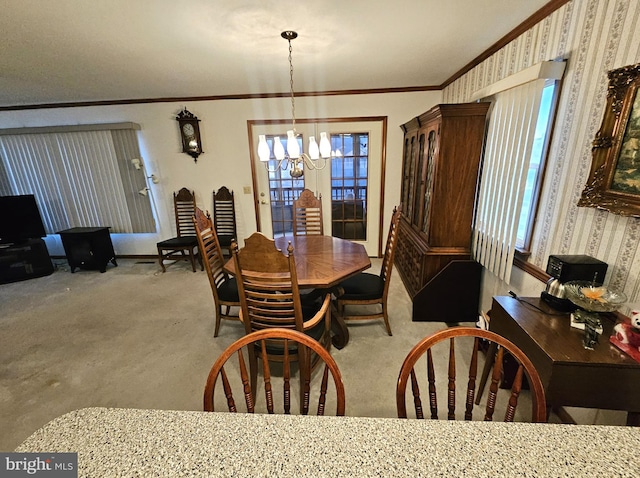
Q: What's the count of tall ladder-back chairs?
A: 6